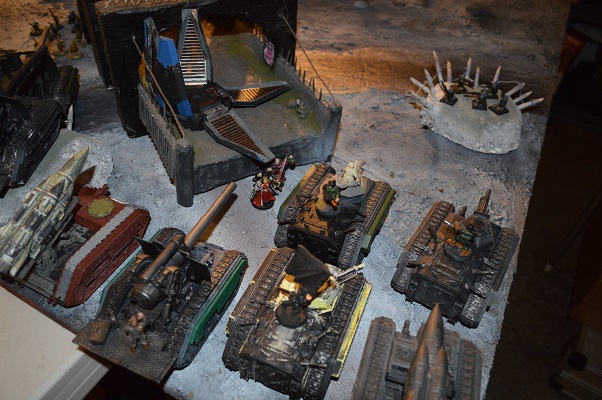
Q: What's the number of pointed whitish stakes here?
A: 11